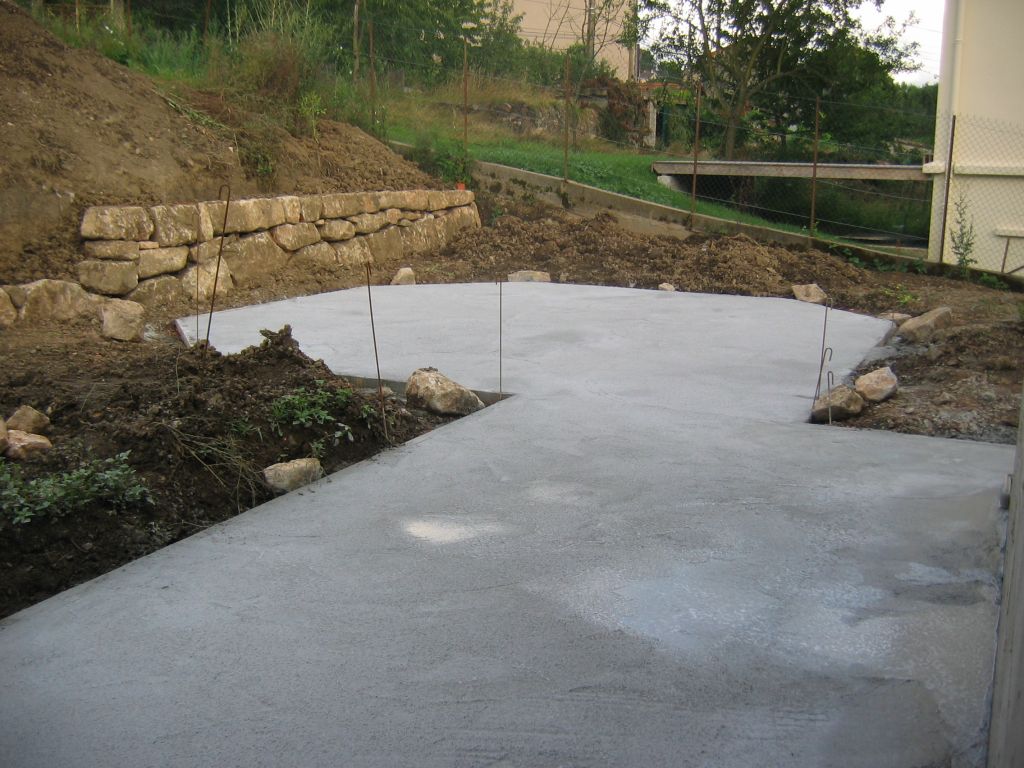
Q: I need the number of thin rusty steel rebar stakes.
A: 7